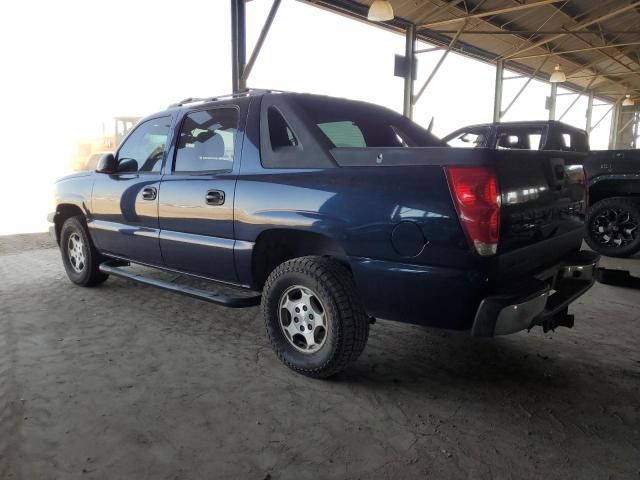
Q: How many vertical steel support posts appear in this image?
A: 6